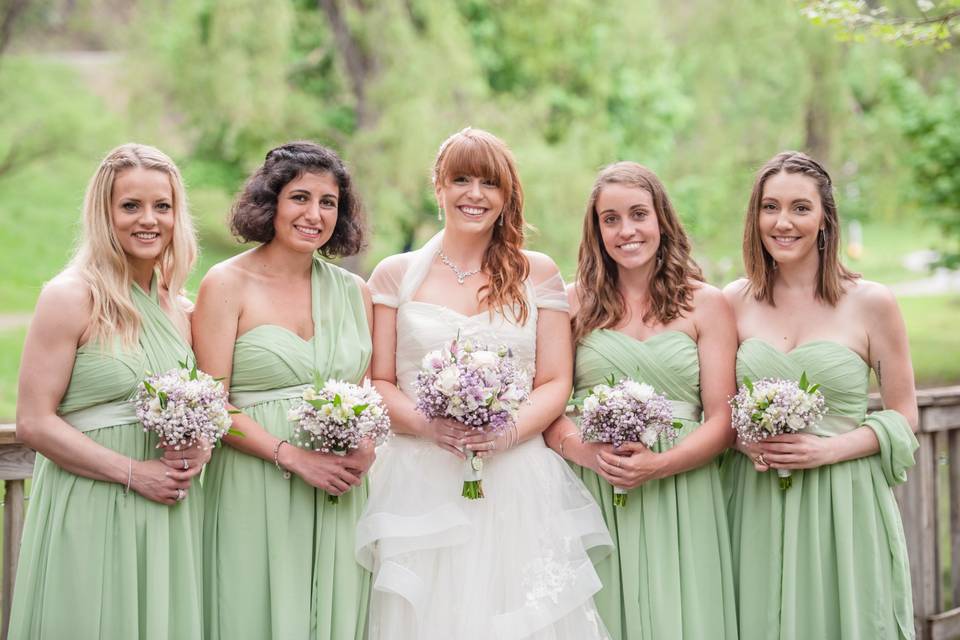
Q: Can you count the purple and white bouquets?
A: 5